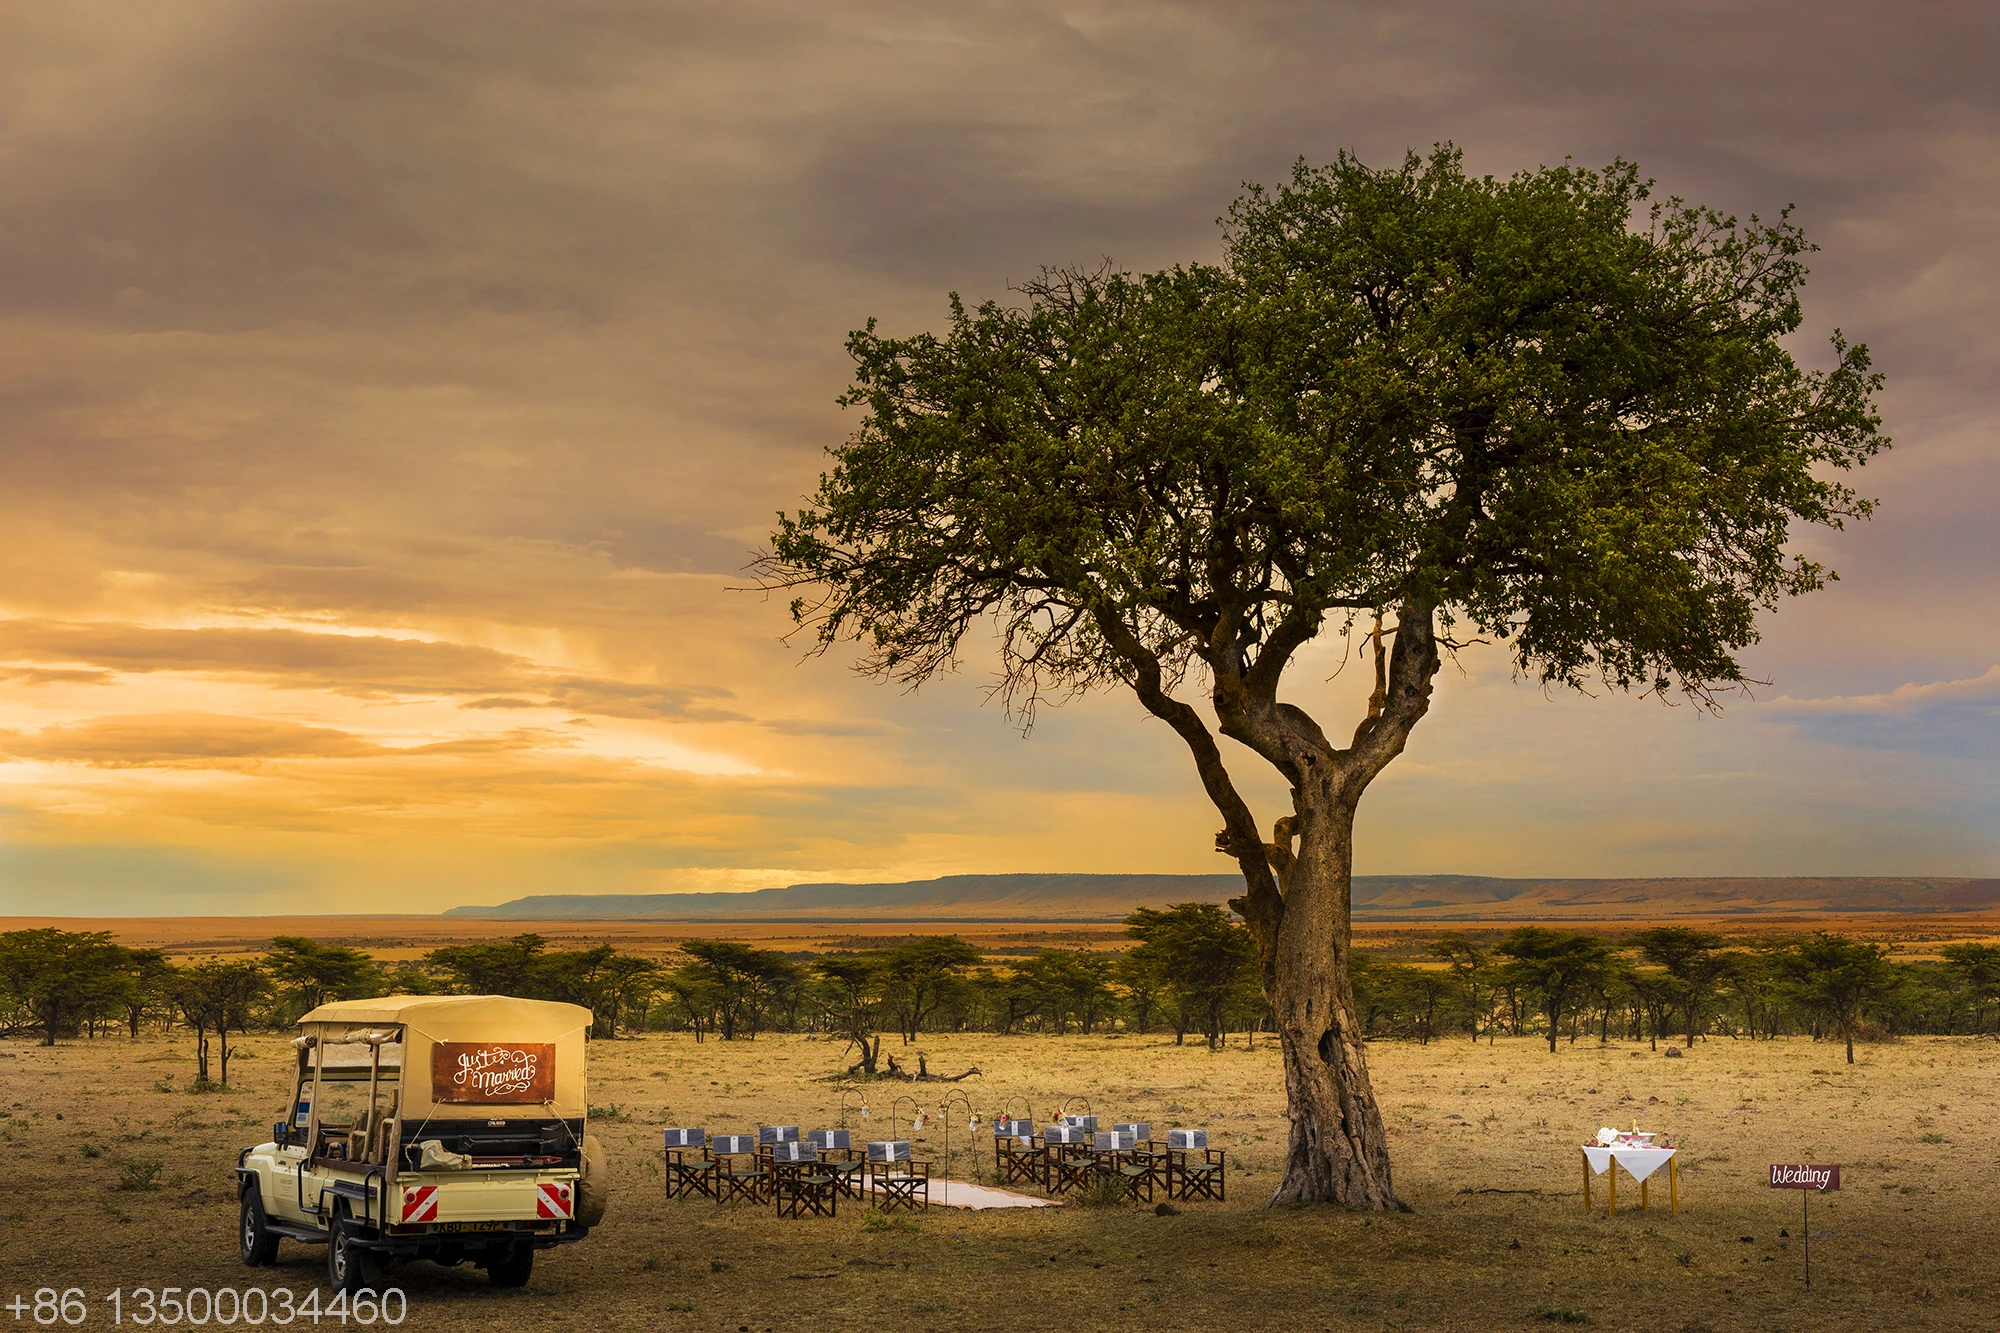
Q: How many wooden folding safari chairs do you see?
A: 12